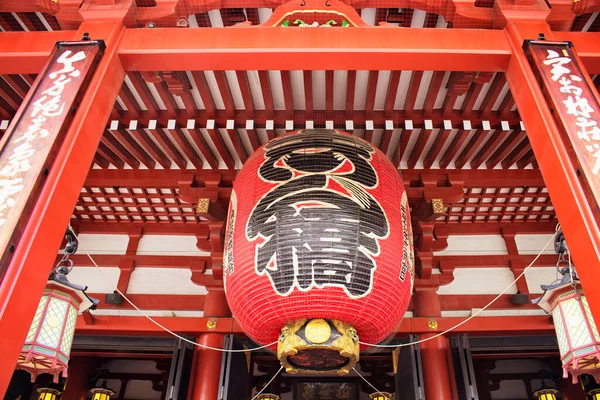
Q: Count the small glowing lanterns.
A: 6